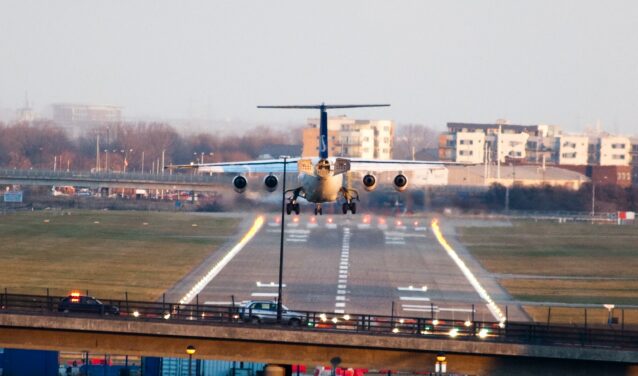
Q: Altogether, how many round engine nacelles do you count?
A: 4